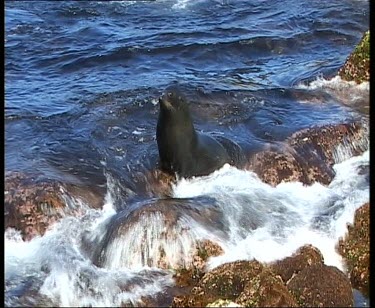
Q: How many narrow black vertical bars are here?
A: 2